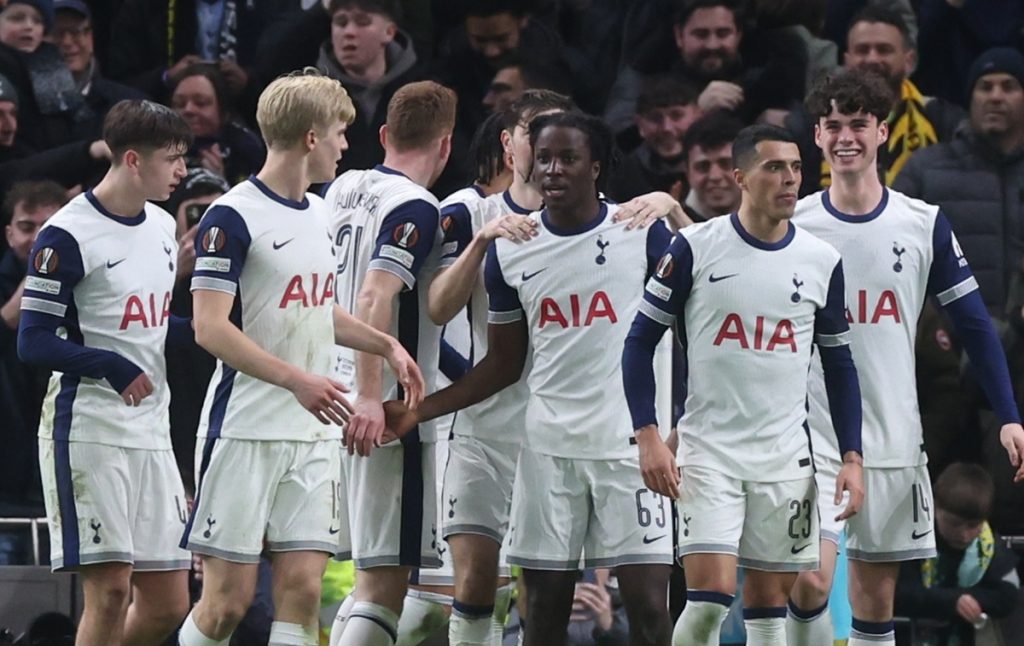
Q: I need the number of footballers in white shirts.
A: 8